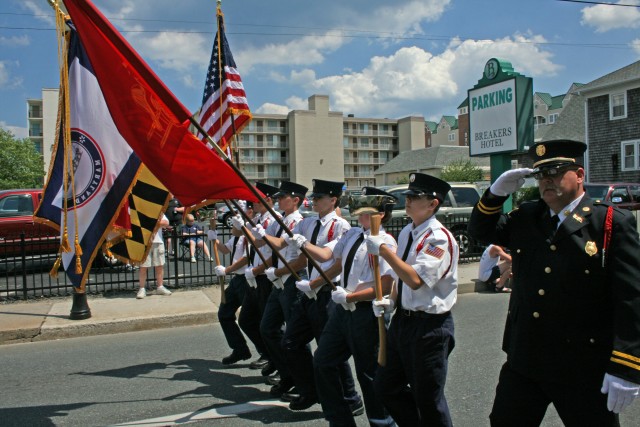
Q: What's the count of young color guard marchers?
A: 6